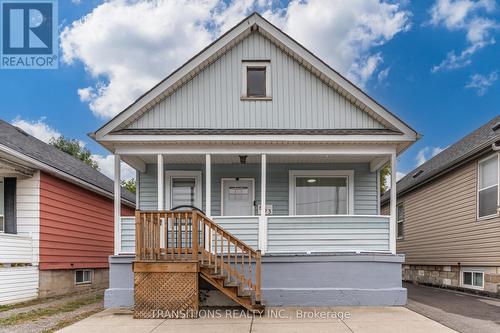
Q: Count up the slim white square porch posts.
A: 5